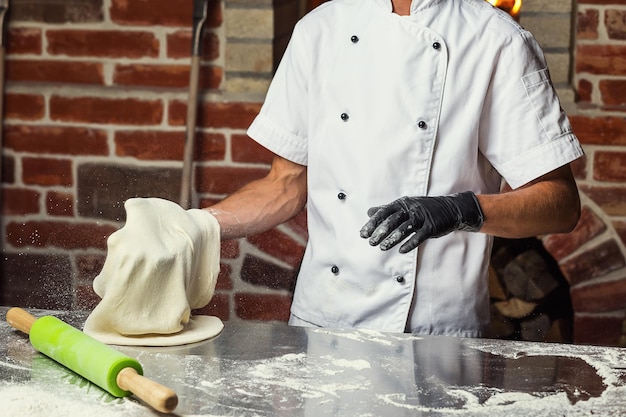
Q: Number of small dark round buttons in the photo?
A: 7